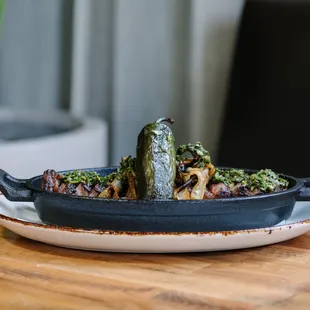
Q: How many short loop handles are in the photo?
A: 2